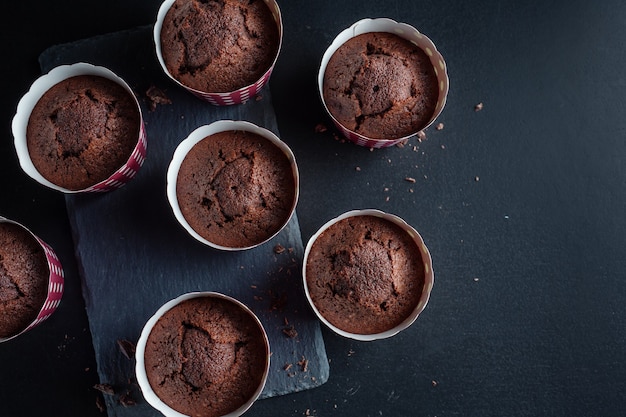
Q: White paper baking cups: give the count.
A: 7